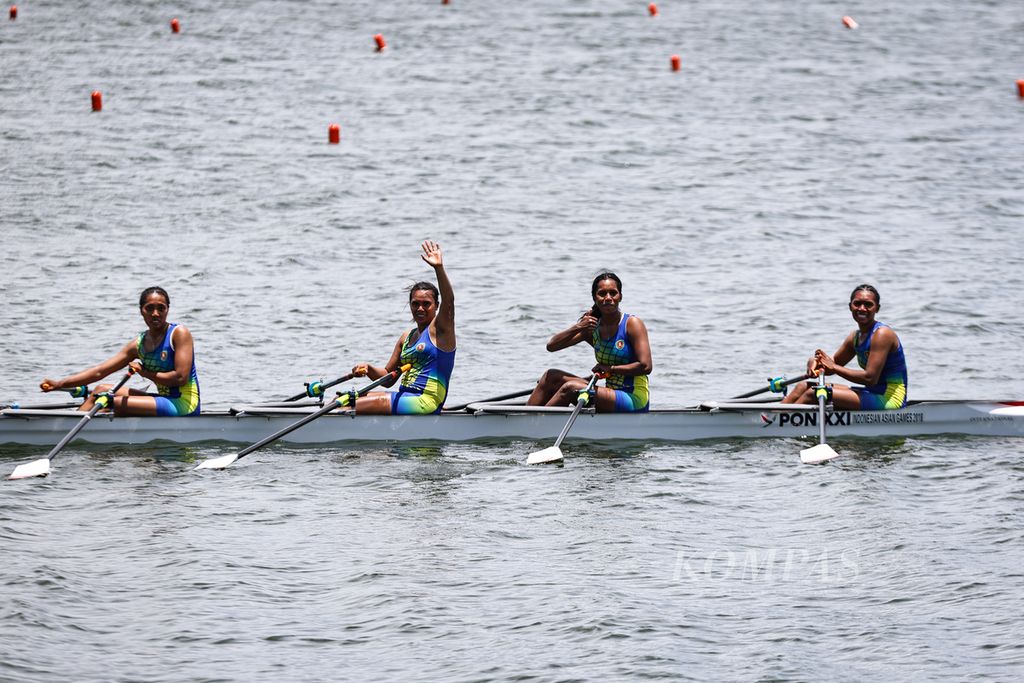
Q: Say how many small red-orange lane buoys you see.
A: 10